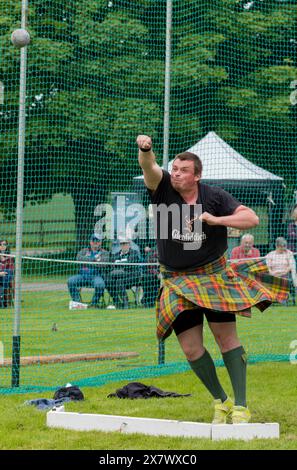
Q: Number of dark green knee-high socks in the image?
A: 2